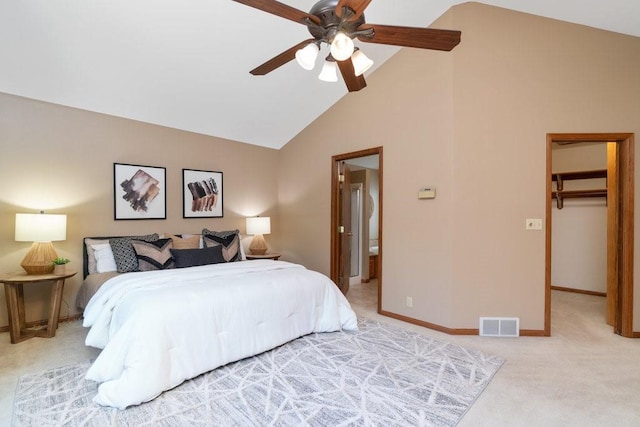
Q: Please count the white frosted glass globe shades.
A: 4